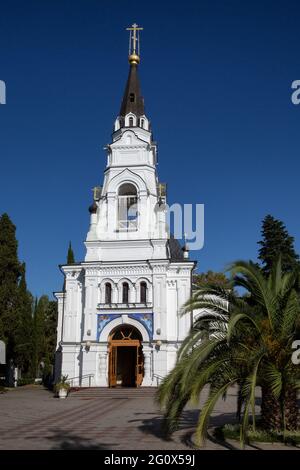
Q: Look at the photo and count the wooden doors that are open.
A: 2